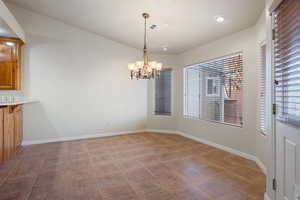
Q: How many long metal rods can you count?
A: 1